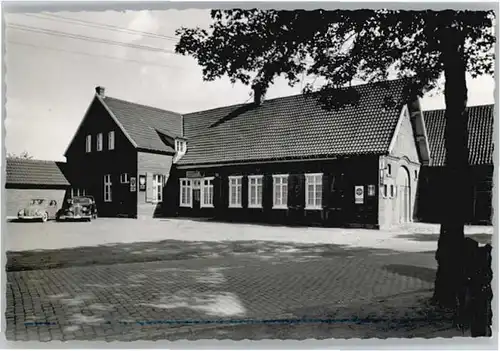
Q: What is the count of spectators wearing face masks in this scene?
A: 0